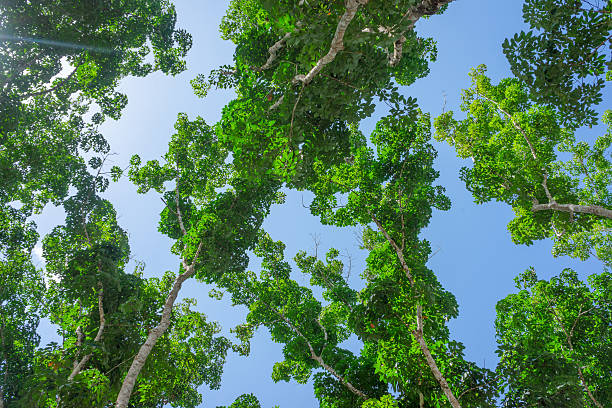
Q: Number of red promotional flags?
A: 0